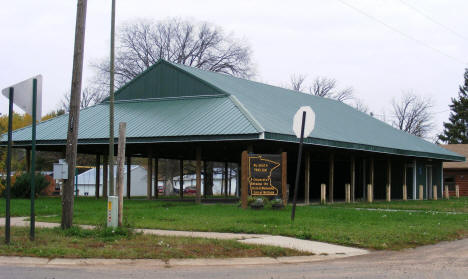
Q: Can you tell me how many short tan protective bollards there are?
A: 9